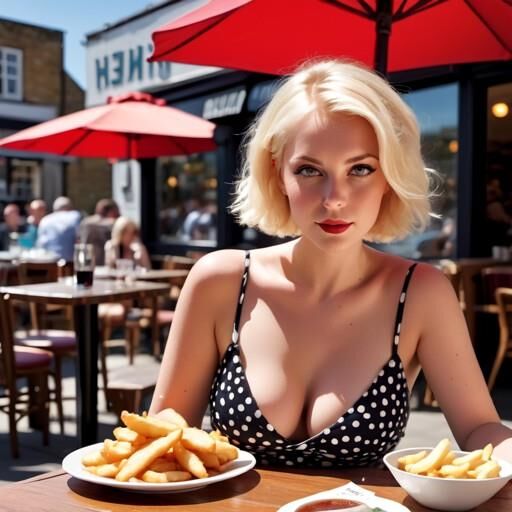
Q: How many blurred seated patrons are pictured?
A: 5